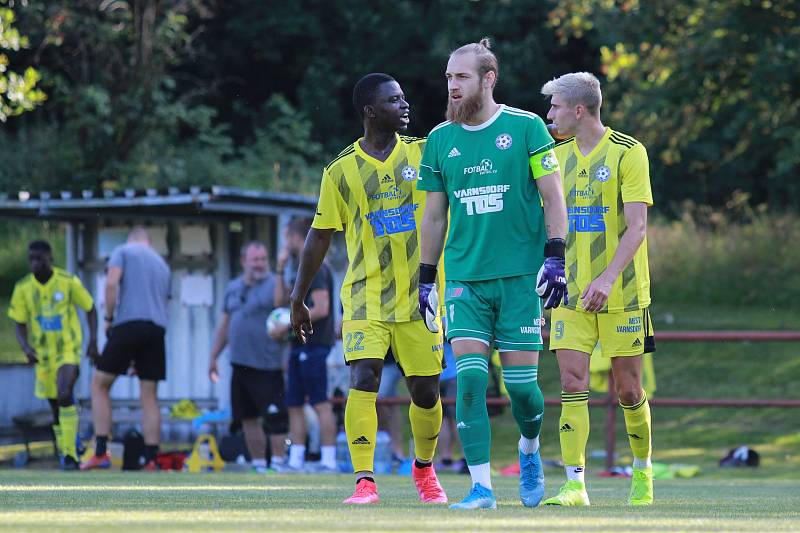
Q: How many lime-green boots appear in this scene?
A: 2